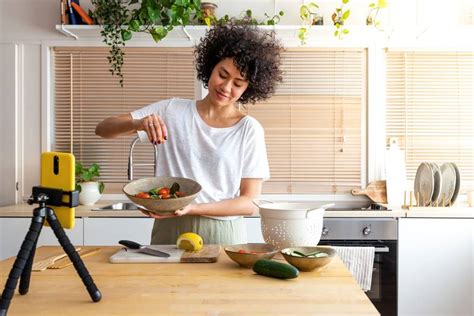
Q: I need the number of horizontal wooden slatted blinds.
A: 3